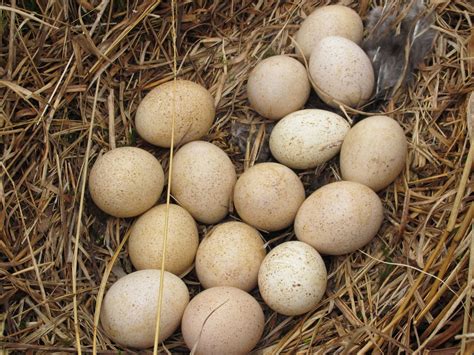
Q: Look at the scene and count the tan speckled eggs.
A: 15